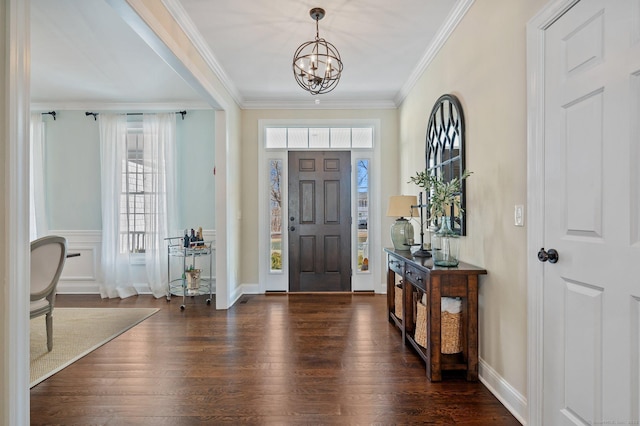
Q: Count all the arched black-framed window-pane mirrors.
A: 1